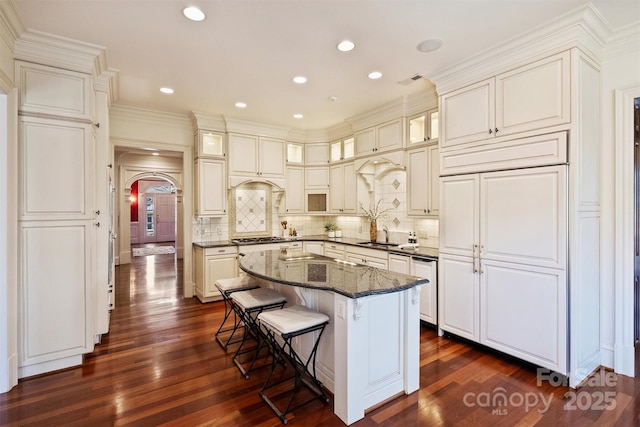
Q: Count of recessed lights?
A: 7